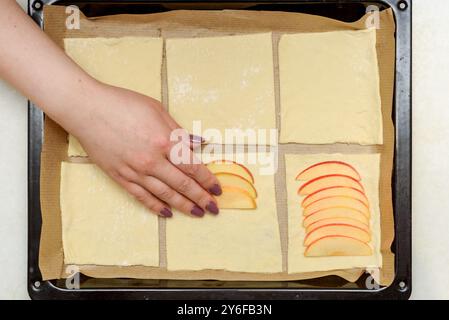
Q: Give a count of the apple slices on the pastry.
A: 11